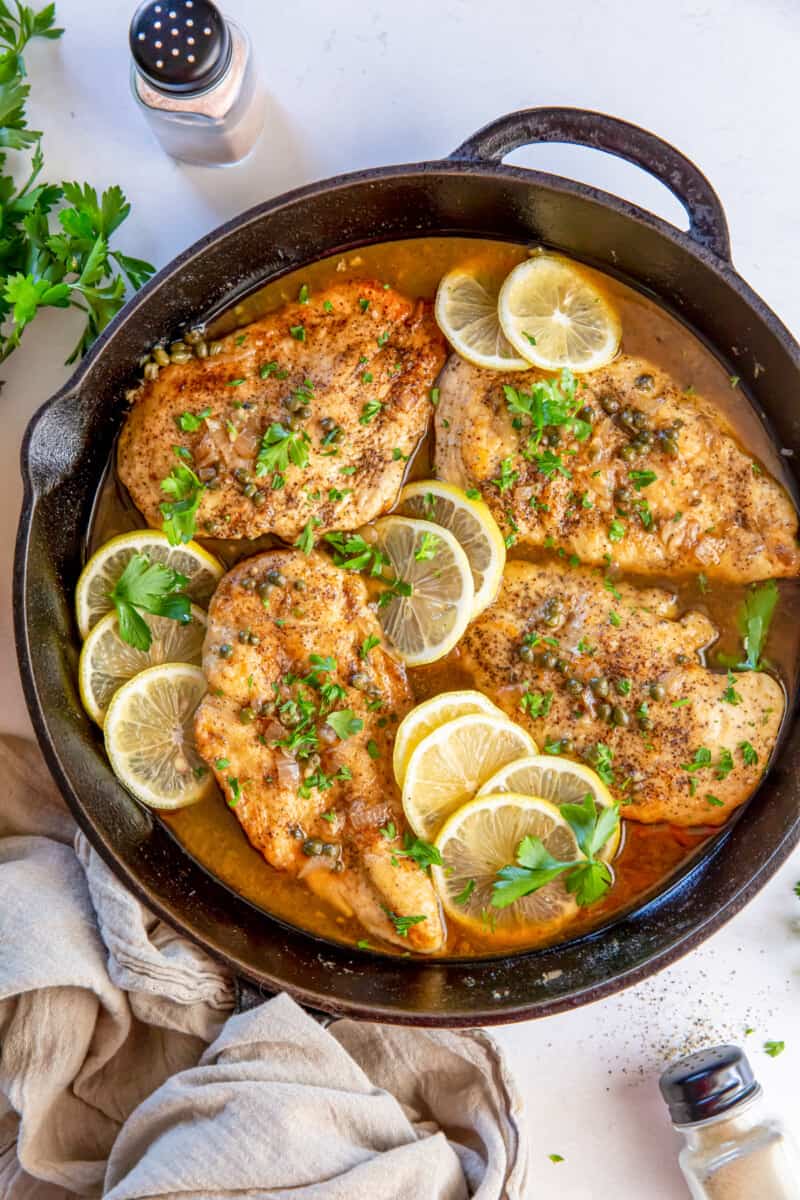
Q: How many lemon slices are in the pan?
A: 11